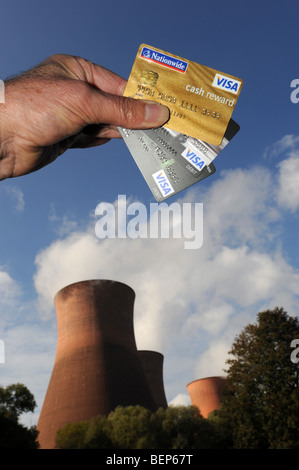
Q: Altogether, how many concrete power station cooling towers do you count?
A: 3